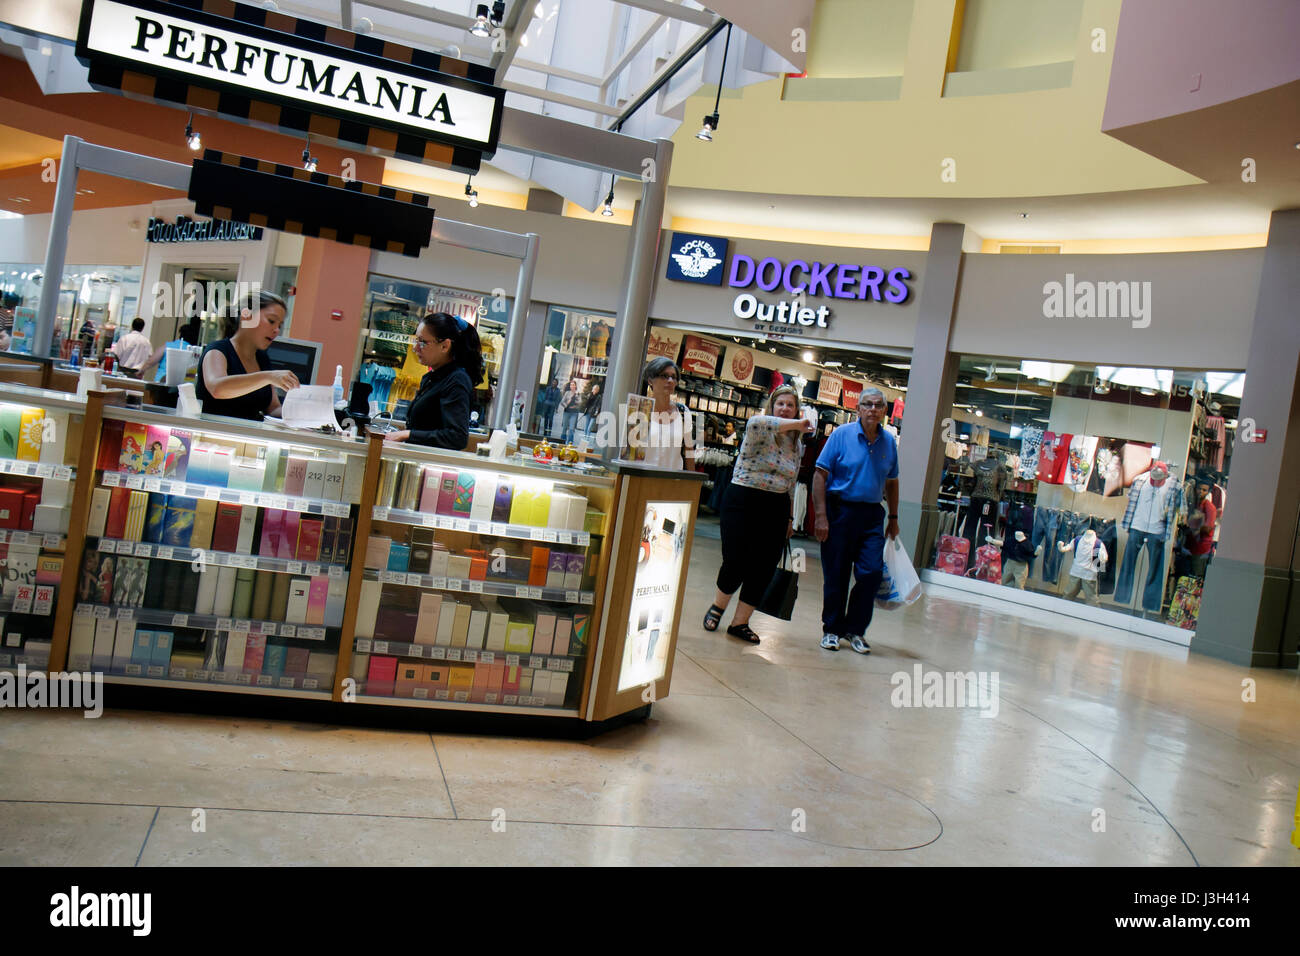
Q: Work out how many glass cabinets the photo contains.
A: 3